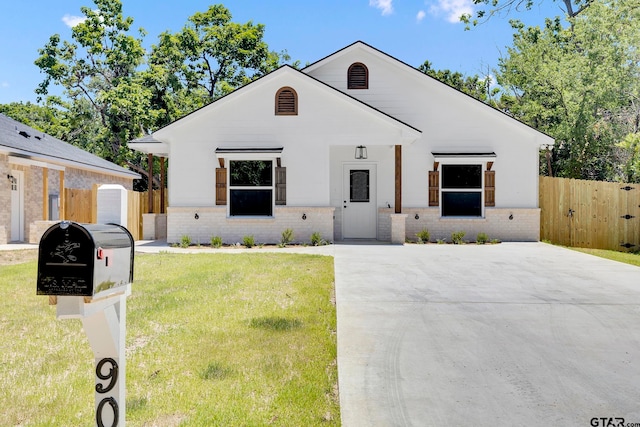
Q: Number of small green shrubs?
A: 8